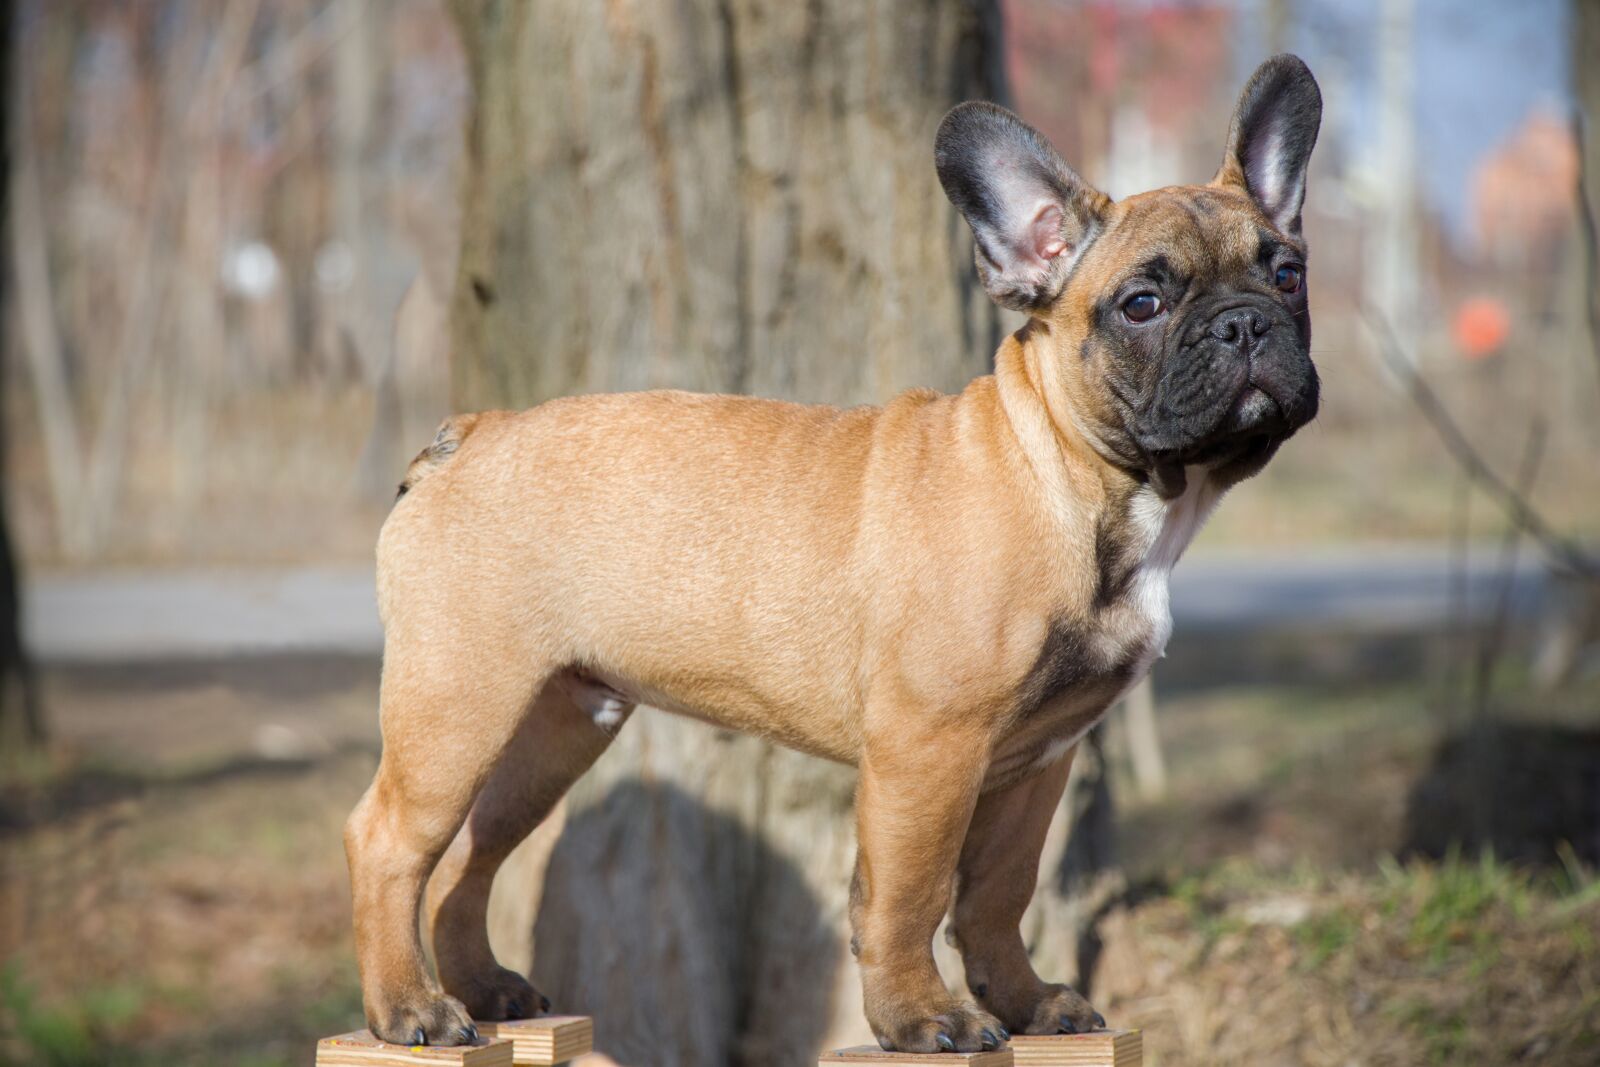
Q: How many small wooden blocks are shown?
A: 4